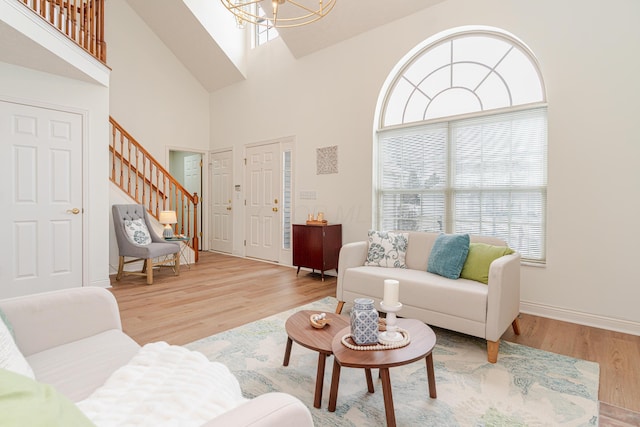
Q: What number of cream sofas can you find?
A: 2